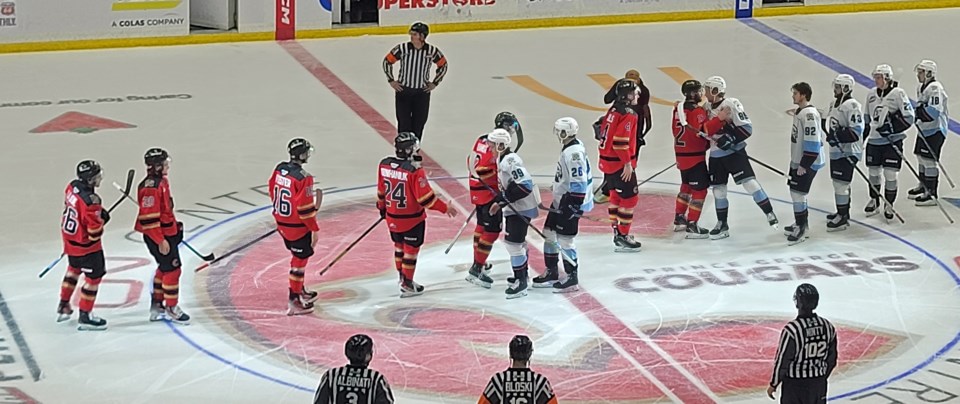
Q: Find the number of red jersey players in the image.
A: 7